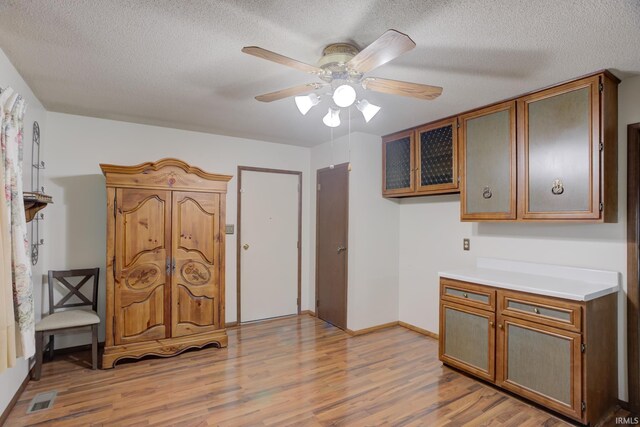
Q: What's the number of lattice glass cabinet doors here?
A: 2